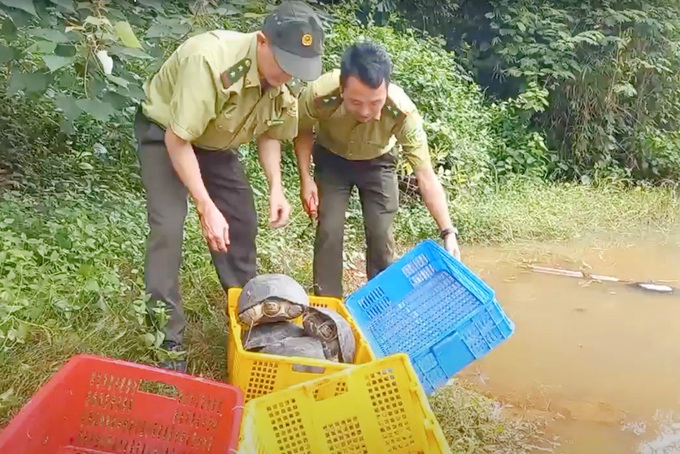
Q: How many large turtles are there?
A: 4